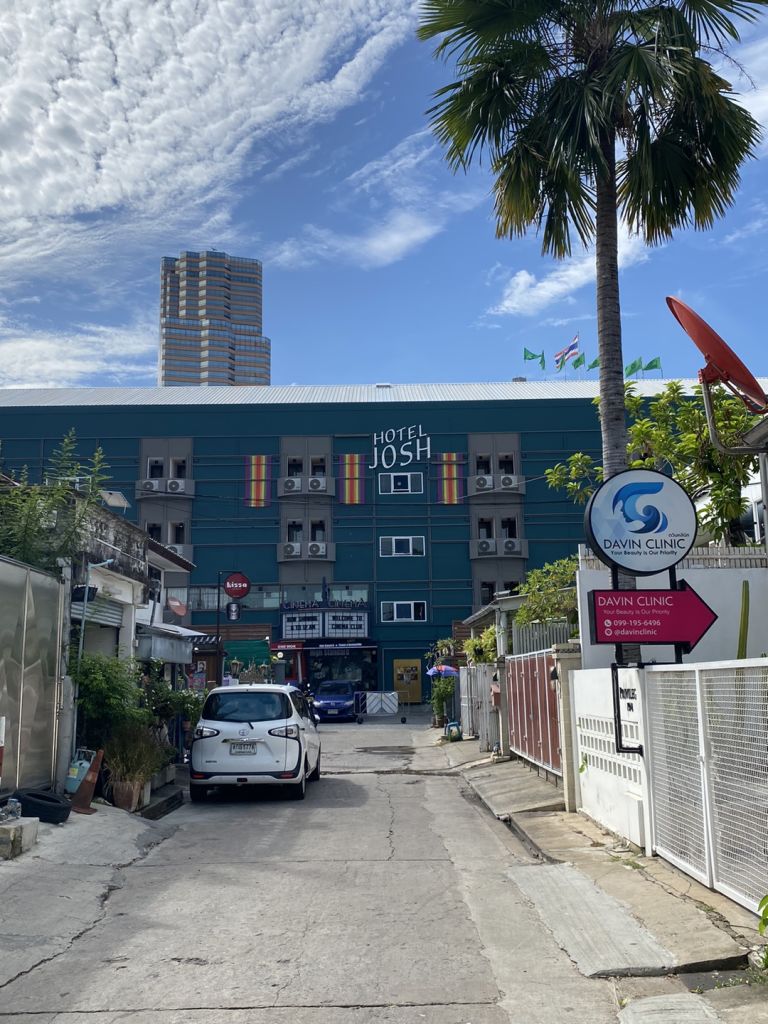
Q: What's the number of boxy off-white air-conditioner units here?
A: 11